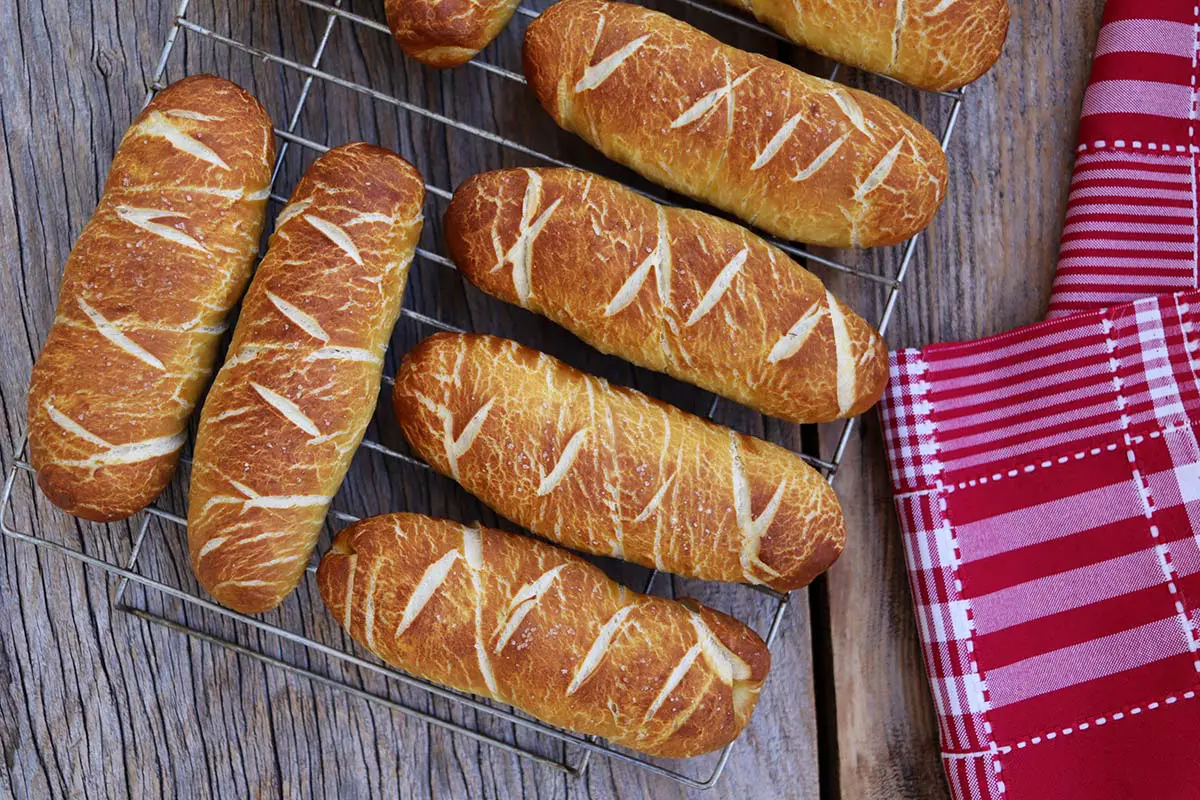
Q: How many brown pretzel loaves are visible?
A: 8